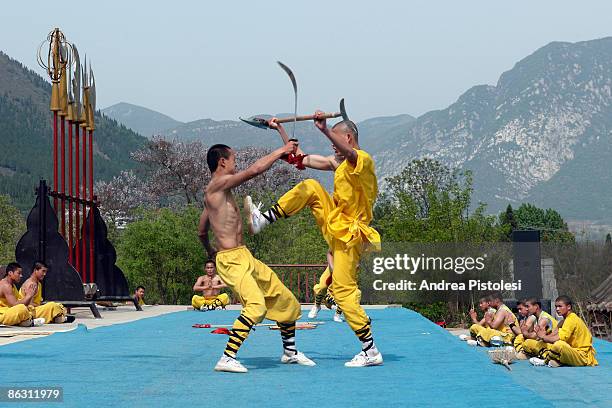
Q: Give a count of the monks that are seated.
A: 9